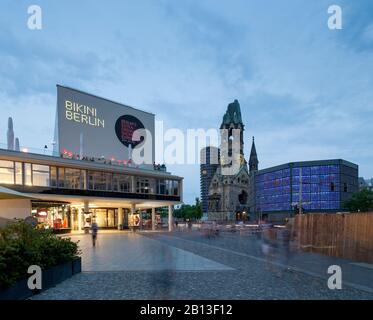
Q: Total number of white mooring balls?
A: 0